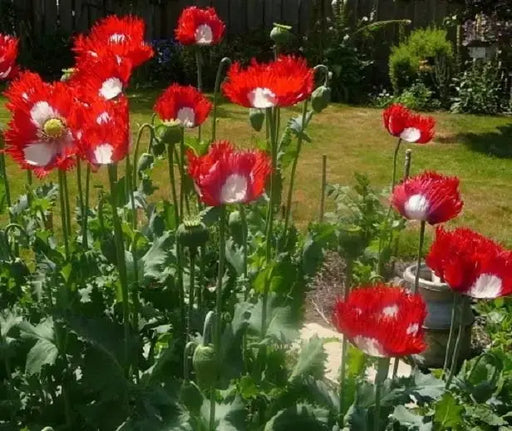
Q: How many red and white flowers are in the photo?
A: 13